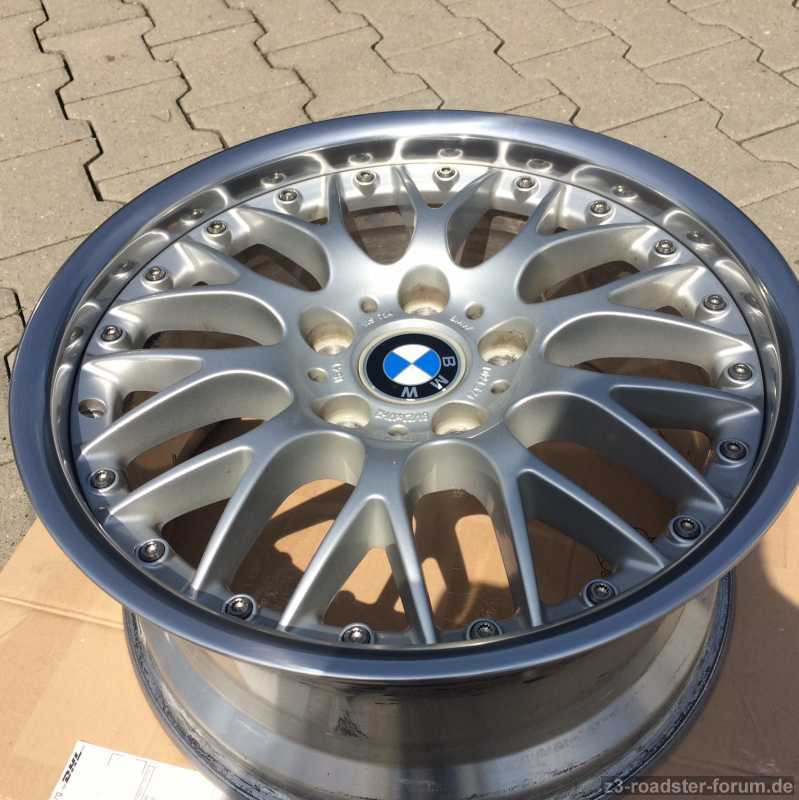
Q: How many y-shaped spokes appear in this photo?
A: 10